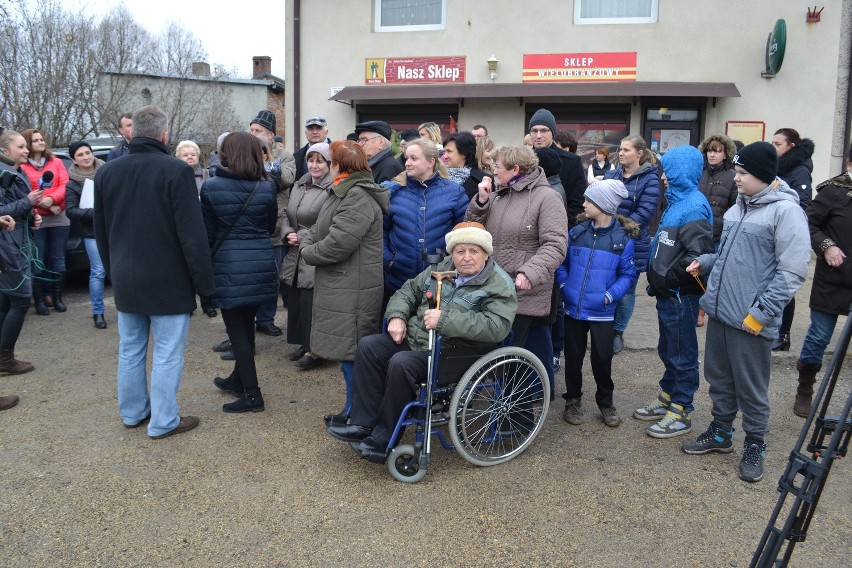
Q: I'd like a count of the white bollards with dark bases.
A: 0